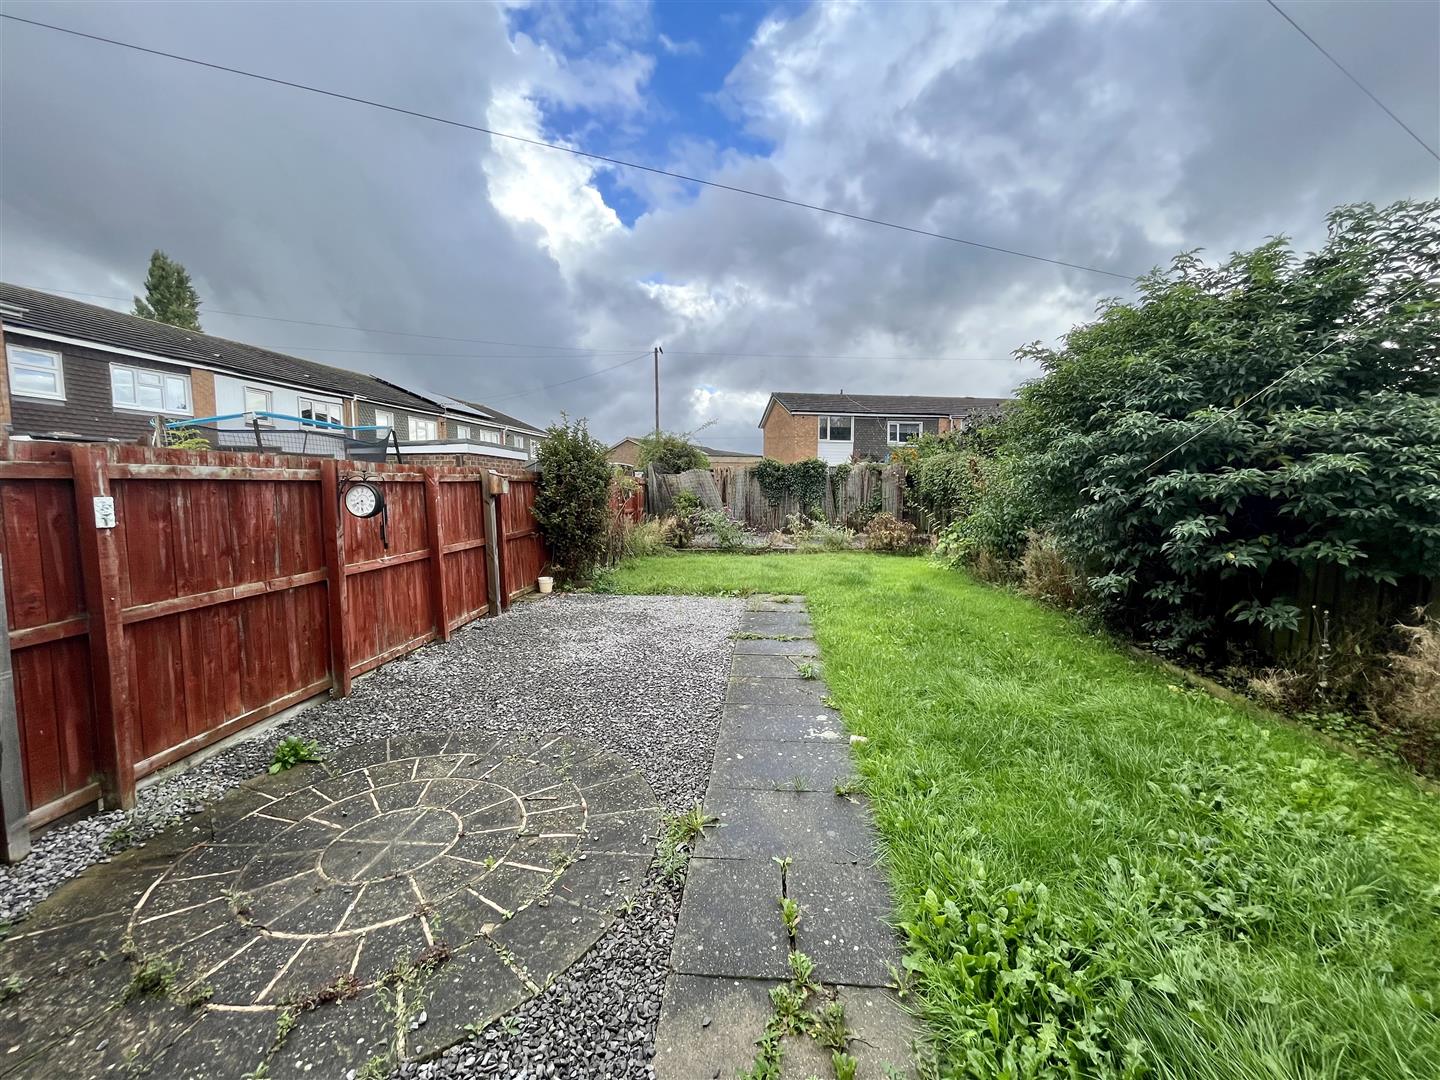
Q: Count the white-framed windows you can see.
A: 12